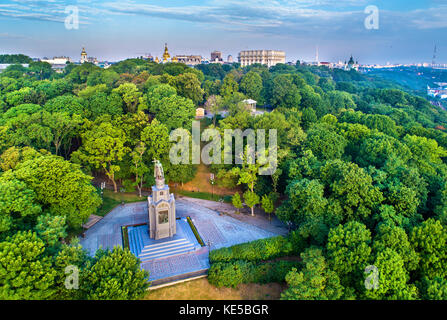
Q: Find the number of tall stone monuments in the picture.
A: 1